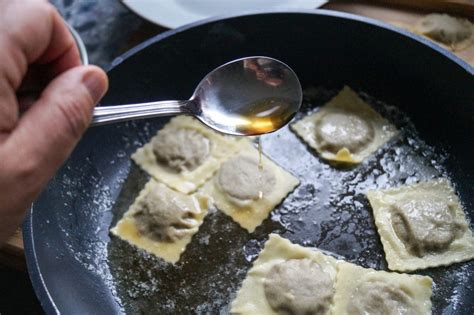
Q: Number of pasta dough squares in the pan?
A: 7